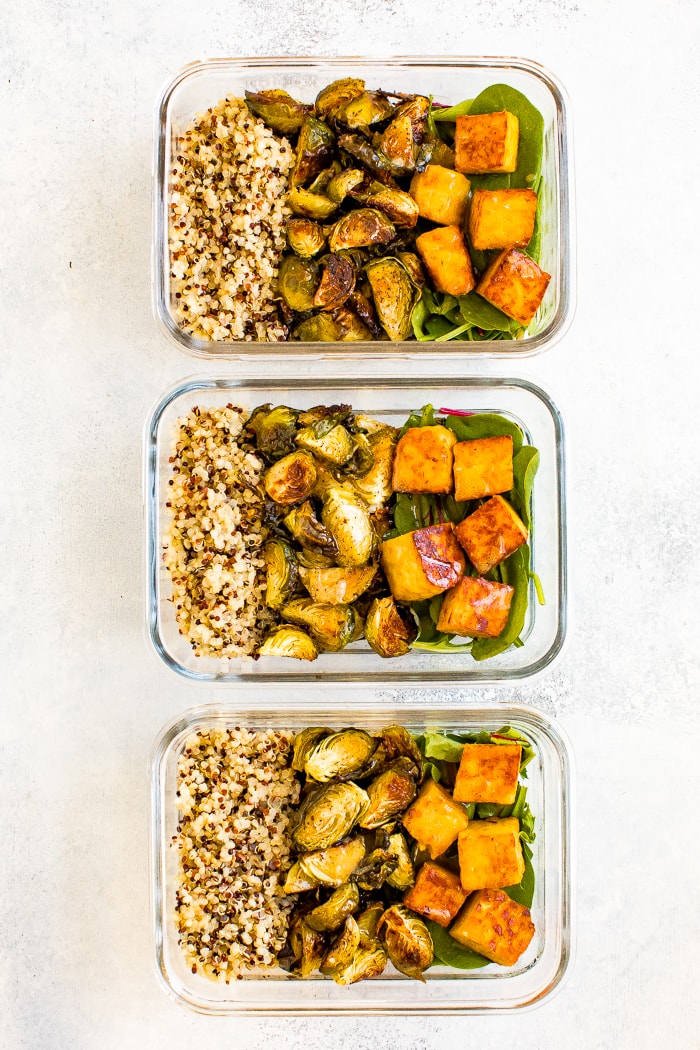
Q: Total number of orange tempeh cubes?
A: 15